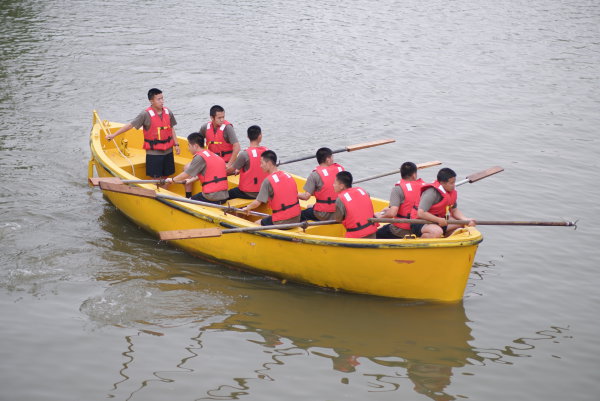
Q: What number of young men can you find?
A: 9